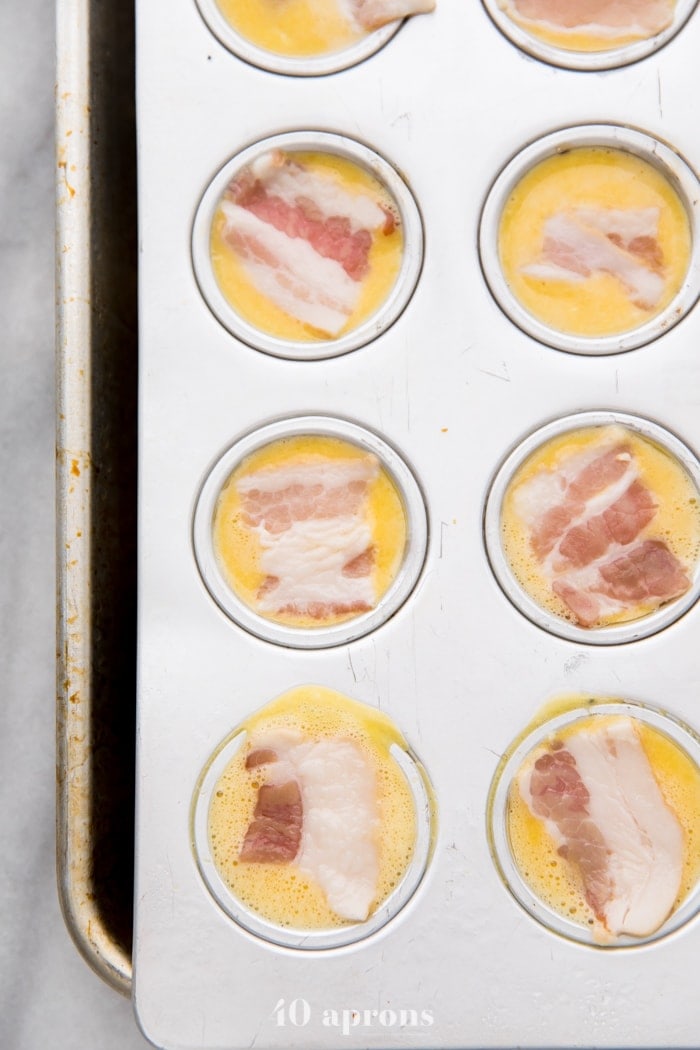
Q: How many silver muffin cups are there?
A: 8